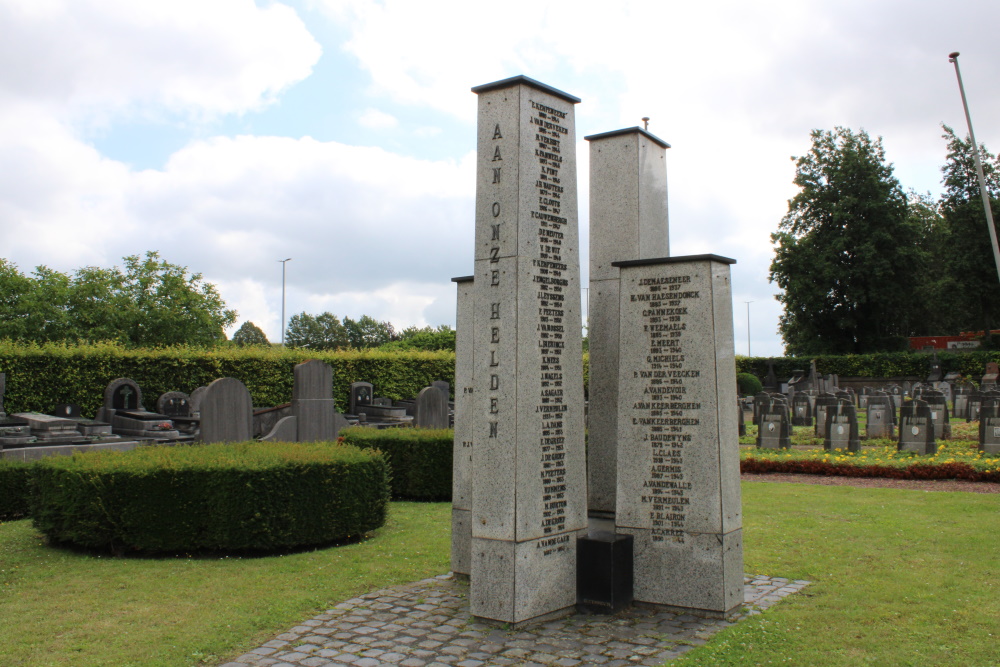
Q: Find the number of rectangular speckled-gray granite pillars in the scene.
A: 4